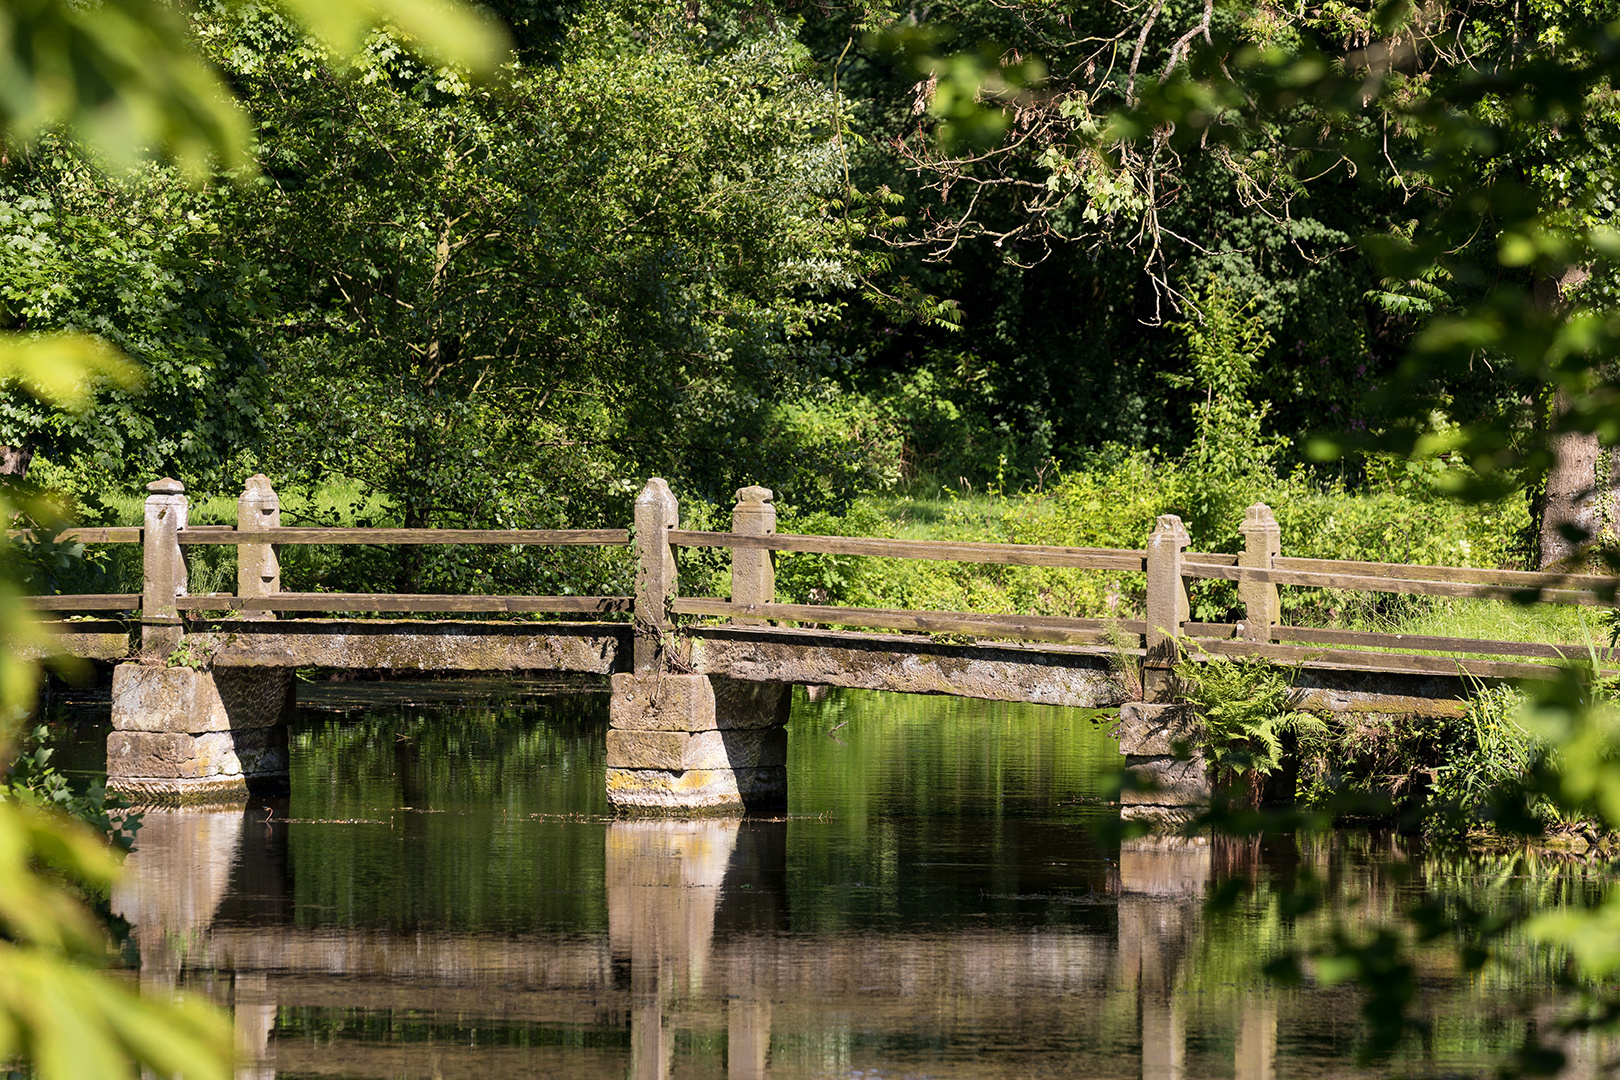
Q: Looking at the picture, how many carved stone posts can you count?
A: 6